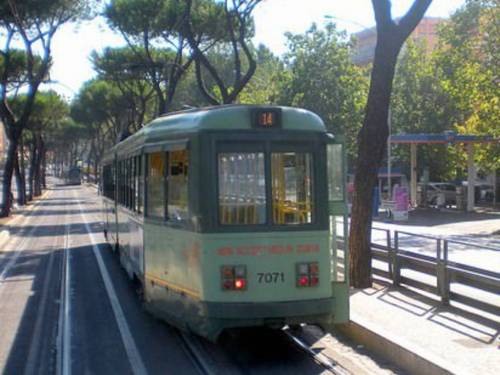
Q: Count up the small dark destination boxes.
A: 1